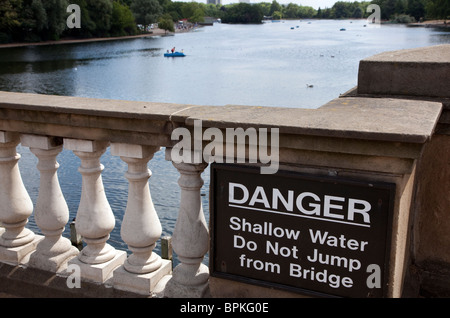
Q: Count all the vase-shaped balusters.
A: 5